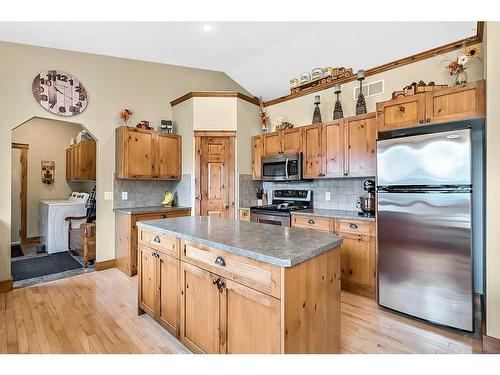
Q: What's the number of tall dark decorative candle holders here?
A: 3